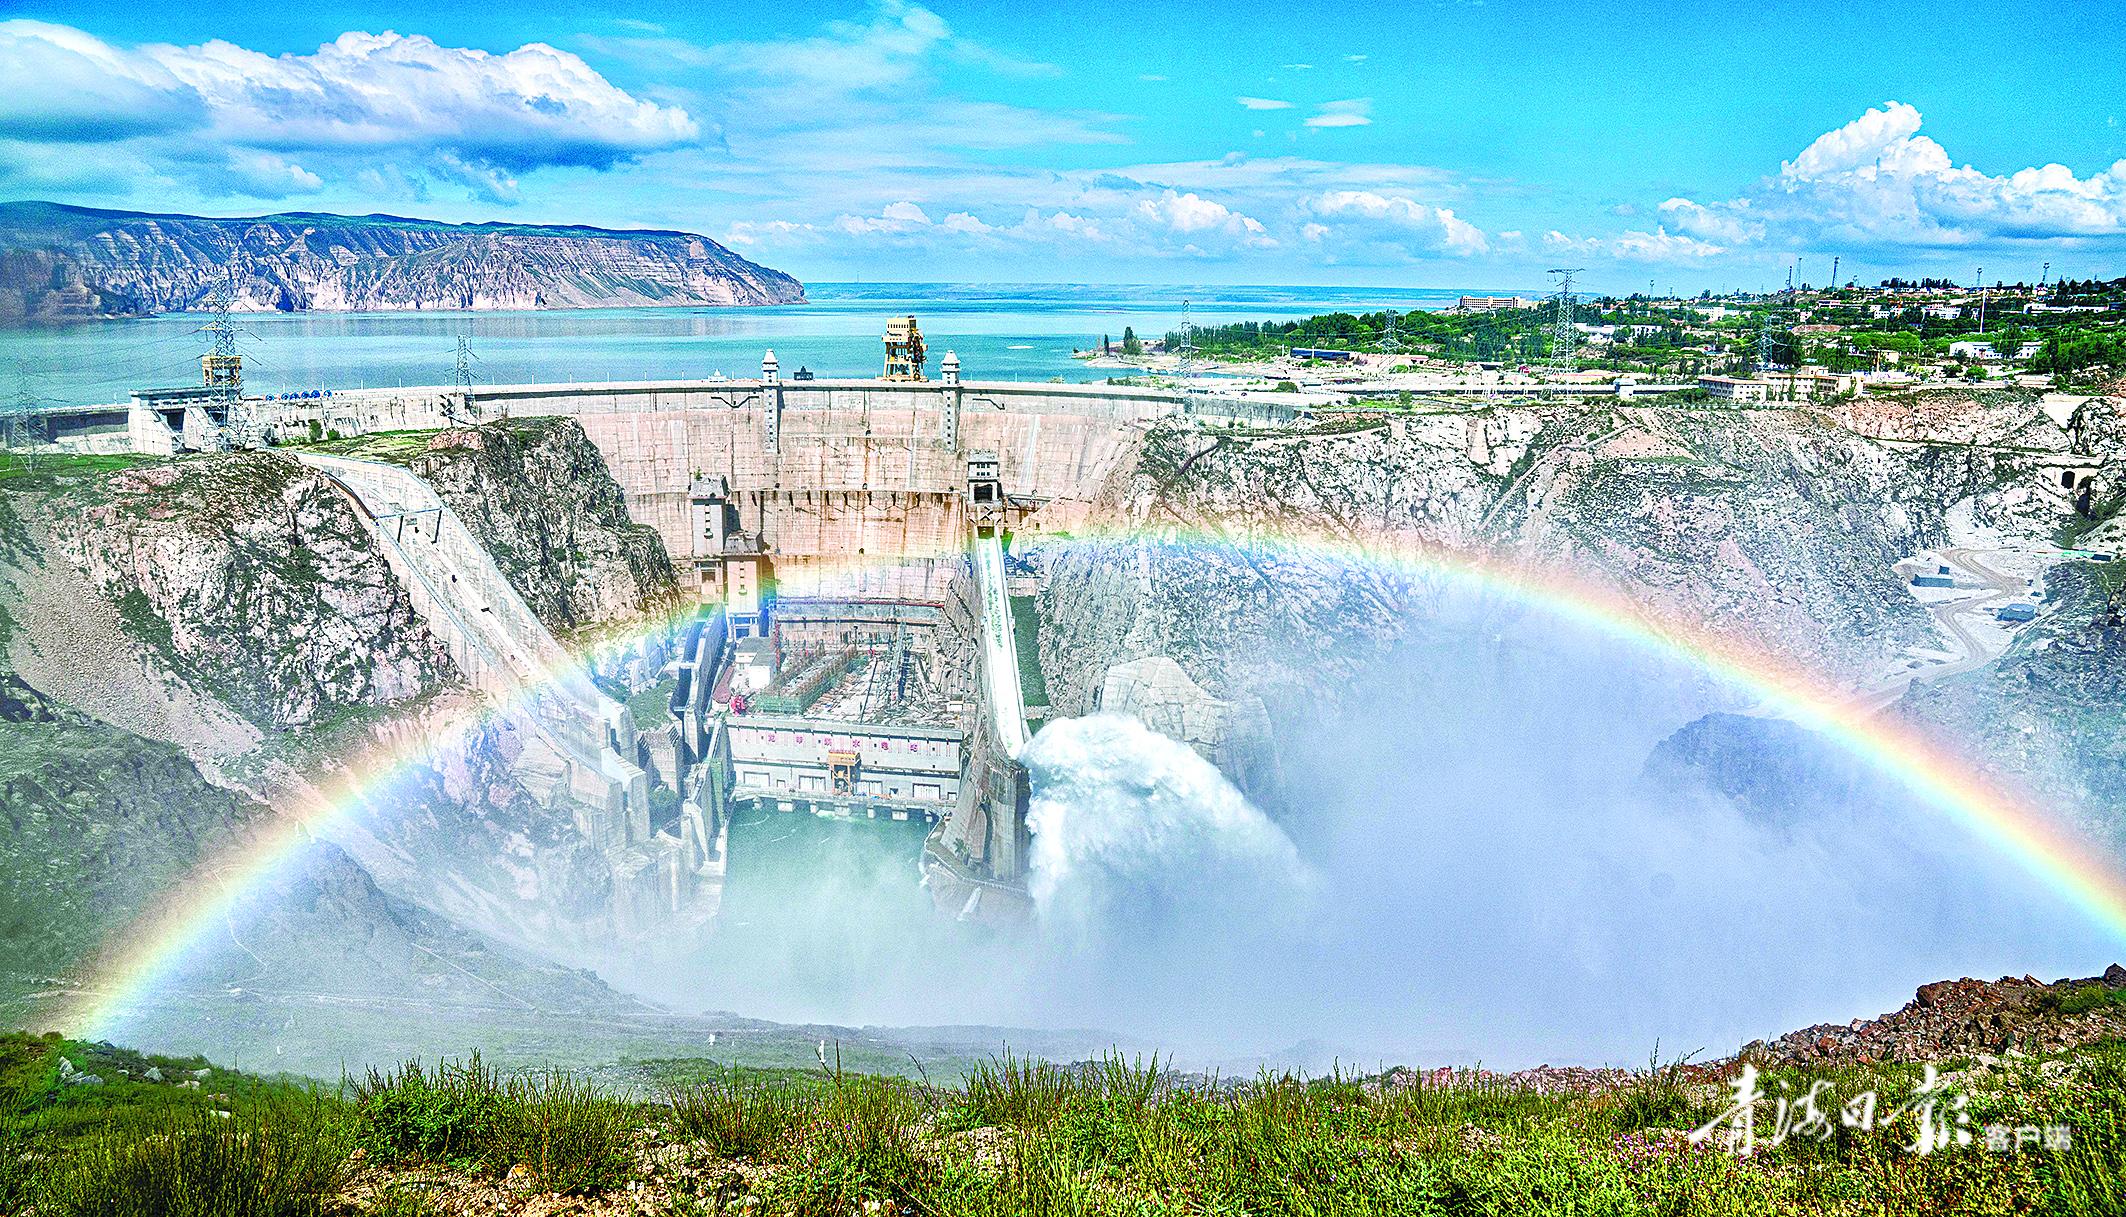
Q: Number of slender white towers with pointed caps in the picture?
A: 2